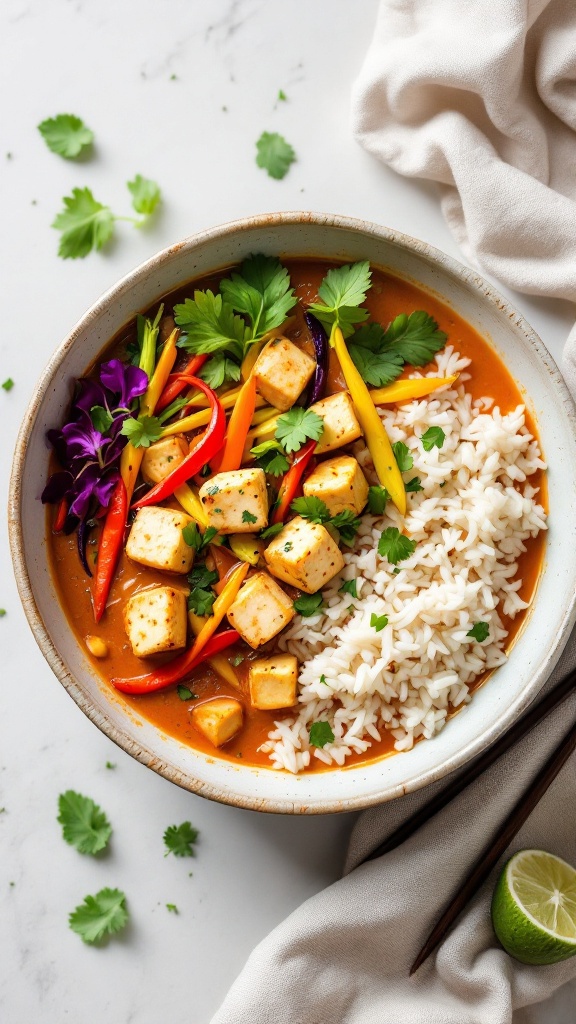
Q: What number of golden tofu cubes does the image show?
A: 11